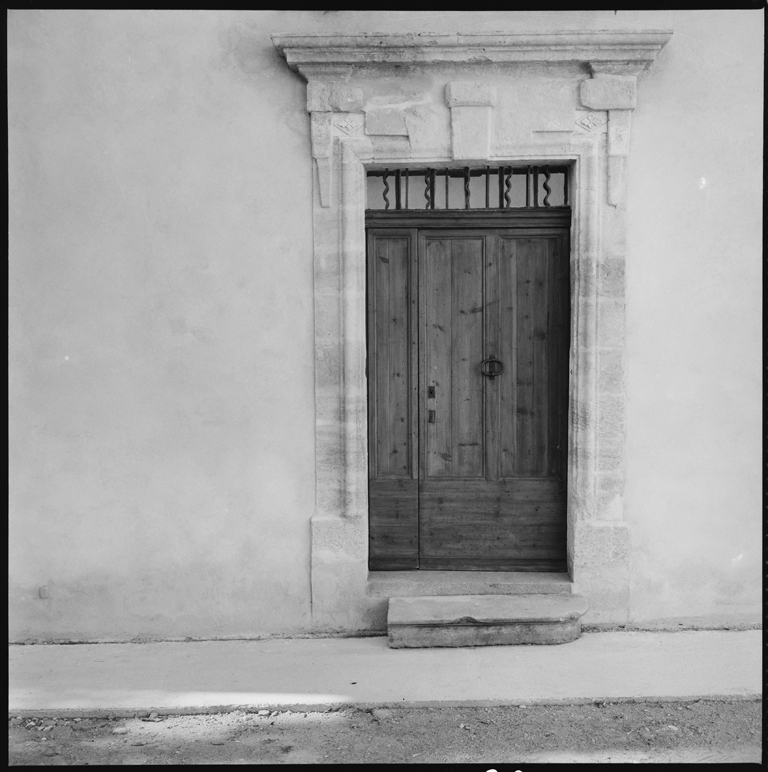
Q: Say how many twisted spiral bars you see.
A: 5